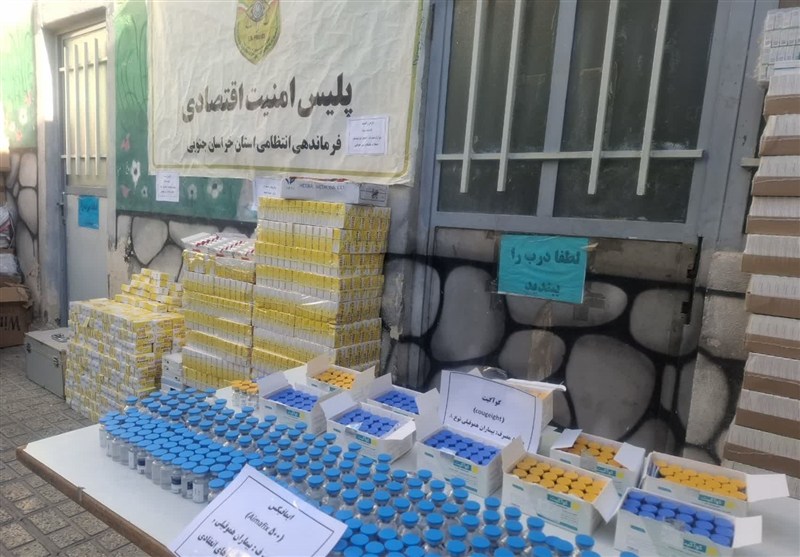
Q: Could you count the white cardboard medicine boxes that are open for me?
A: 10